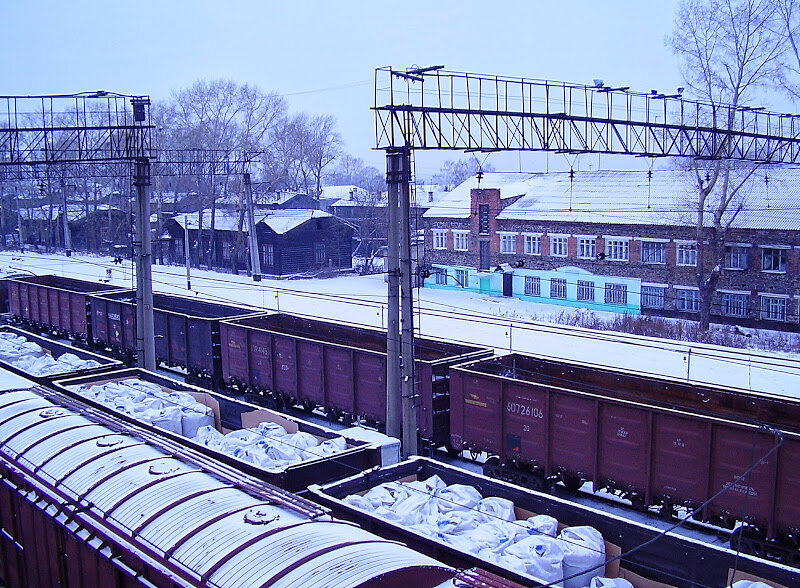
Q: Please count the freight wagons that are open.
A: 7